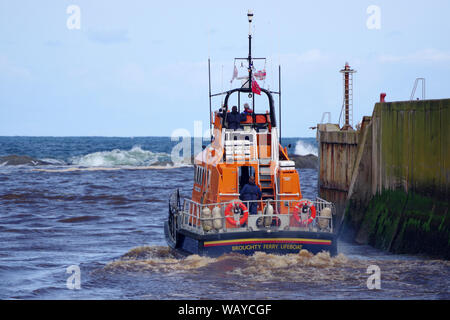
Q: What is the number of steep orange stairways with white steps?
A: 1